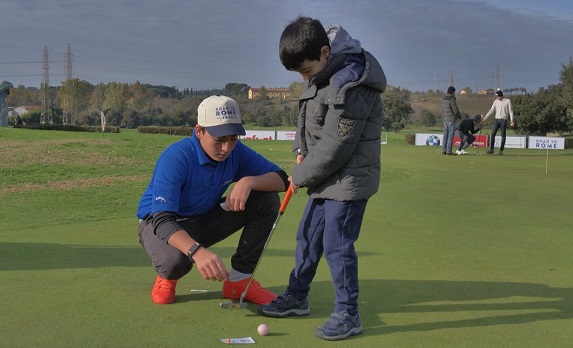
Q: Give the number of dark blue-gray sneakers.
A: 2